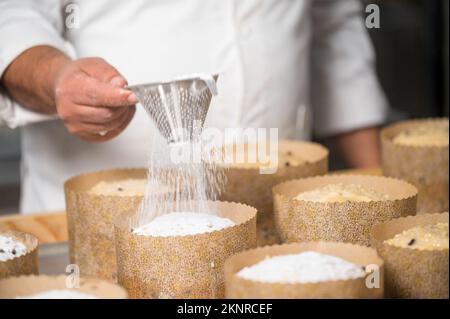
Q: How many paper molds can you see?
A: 9